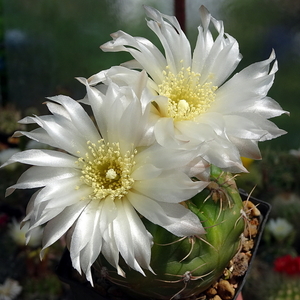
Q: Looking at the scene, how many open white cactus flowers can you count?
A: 2